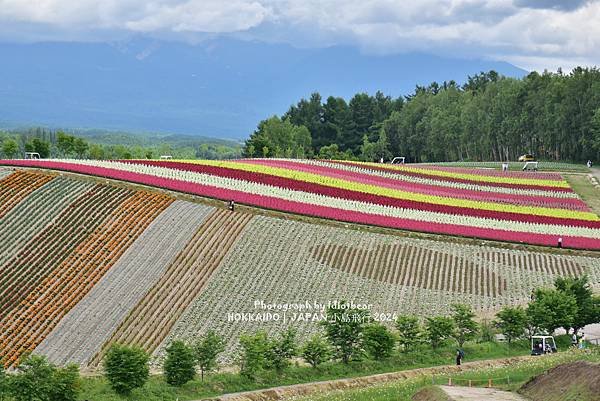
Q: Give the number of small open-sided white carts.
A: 5